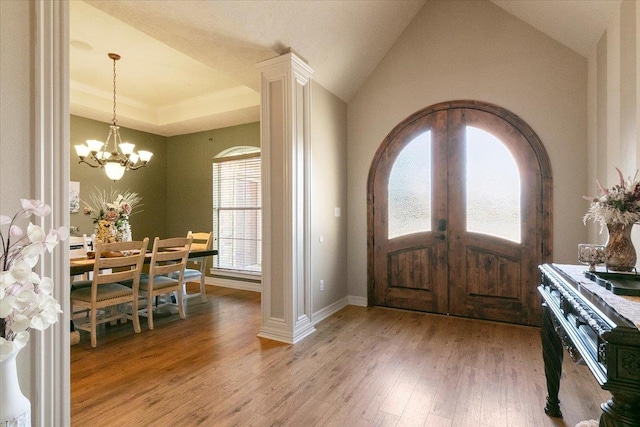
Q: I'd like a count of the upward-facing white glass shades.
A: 6